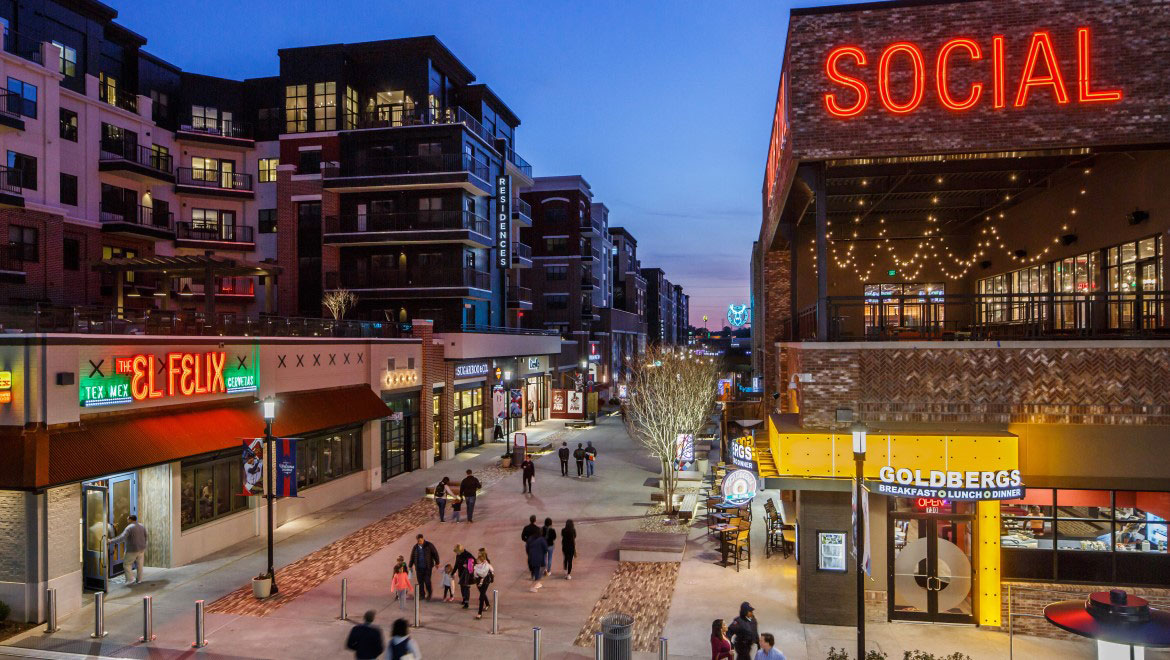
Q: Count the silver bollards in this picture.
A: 10